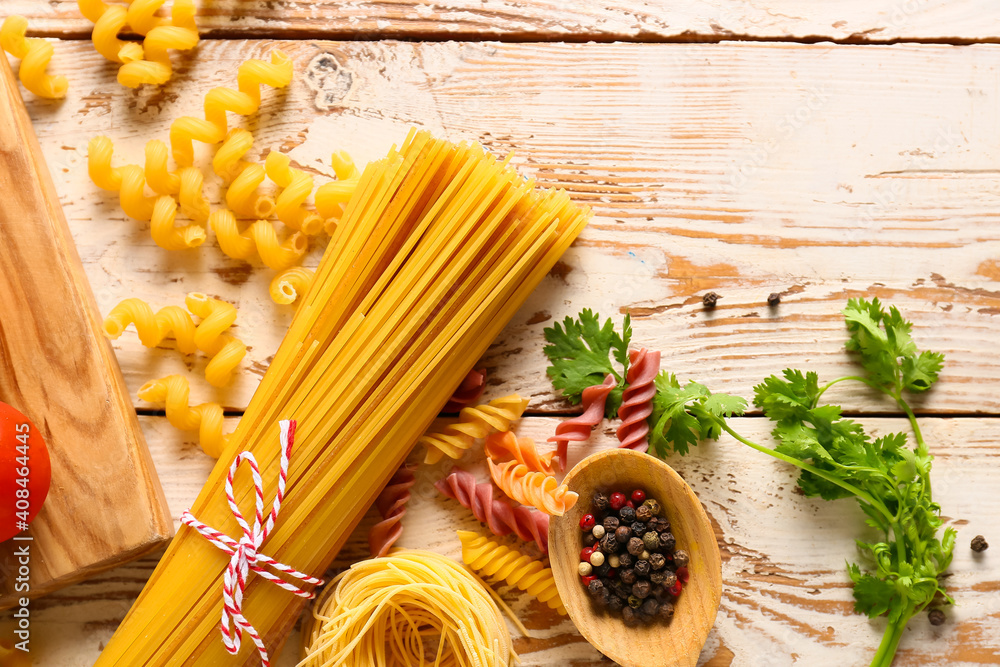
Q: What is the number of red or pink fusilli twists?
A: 5